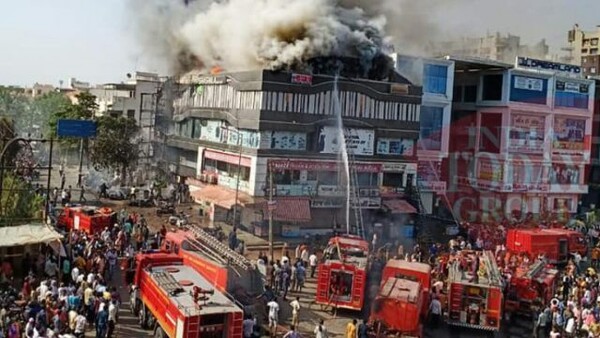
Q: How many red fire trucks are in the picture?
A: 8